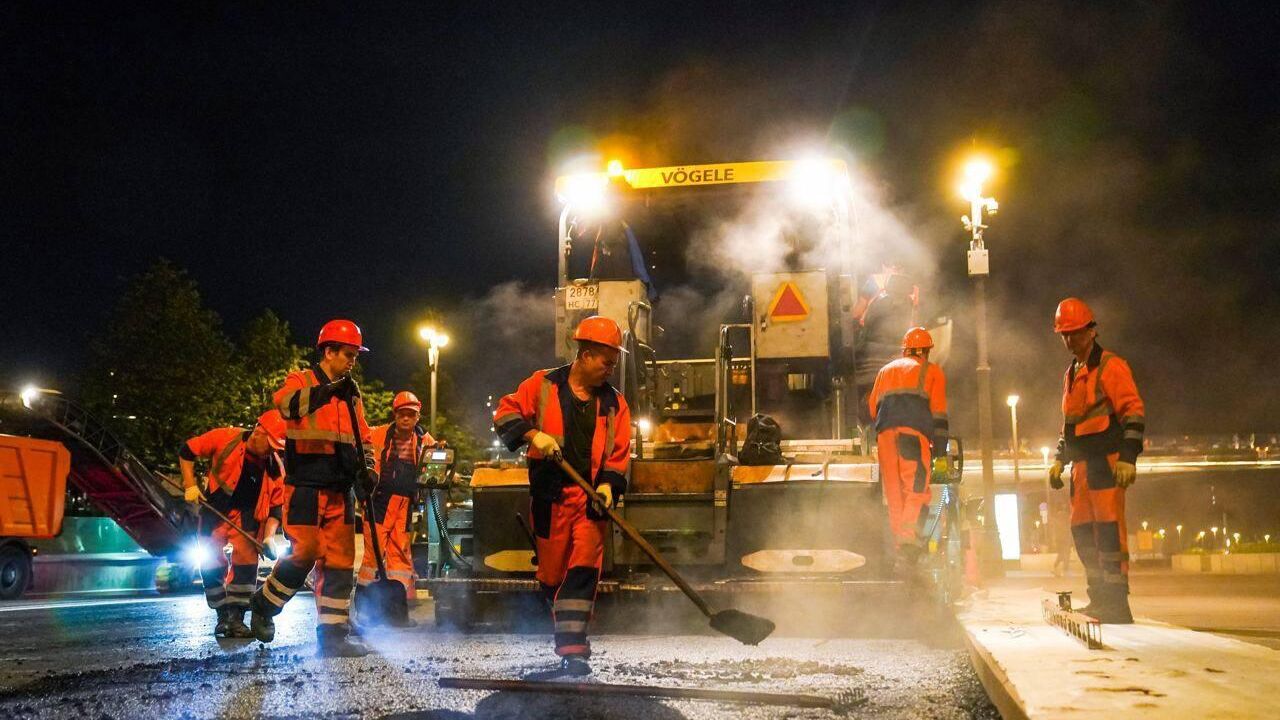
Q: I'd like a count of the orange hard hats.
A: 6